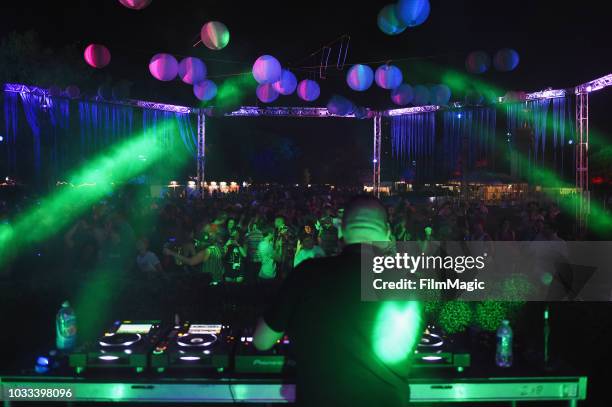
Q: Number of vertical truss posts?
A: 3